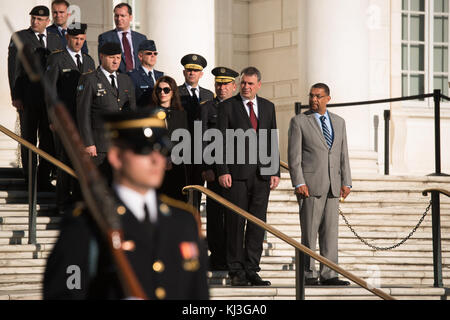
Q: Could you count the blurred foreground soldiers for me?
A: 1